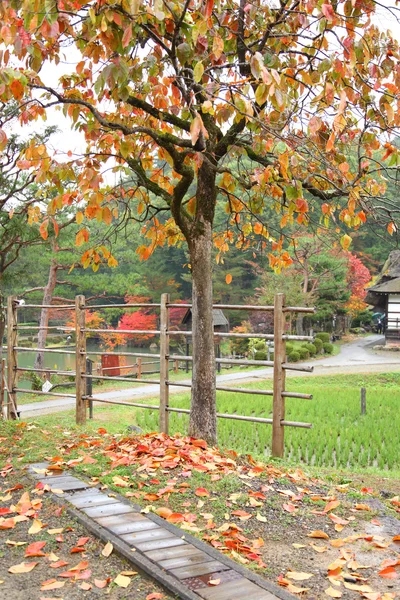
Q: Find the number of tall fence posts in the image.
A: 4